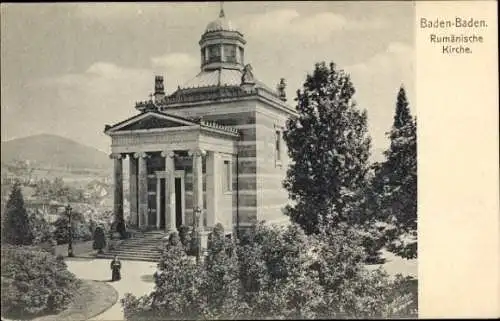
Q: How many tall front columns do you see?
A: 4